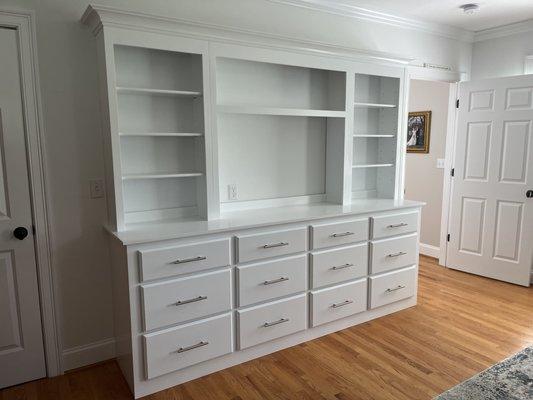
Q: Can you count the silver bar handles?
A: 12